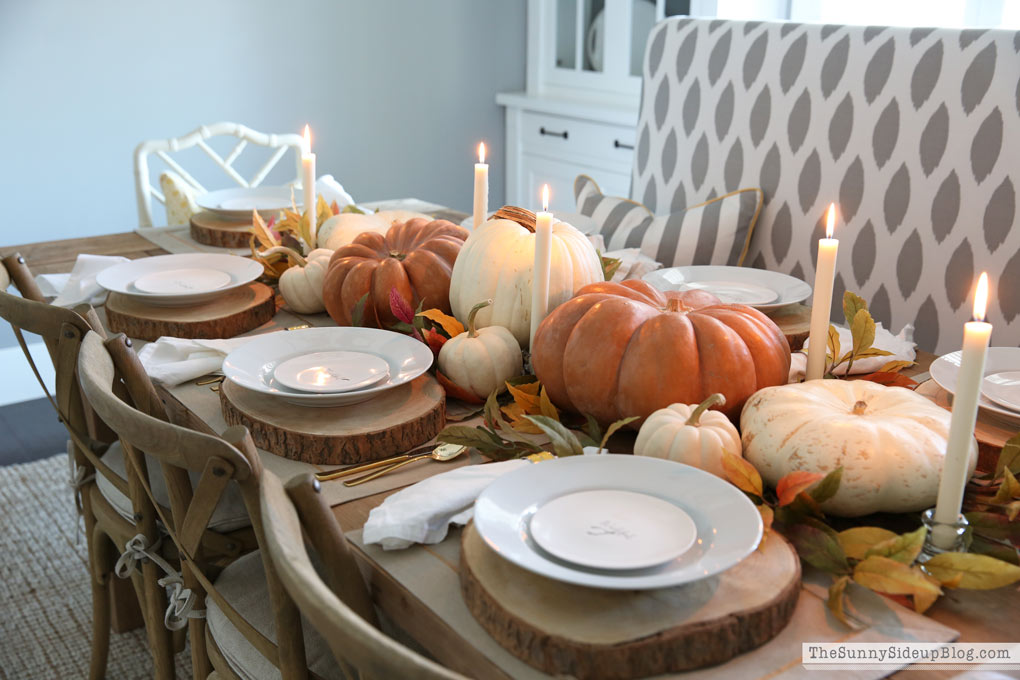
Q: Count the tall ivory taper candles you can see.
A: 5